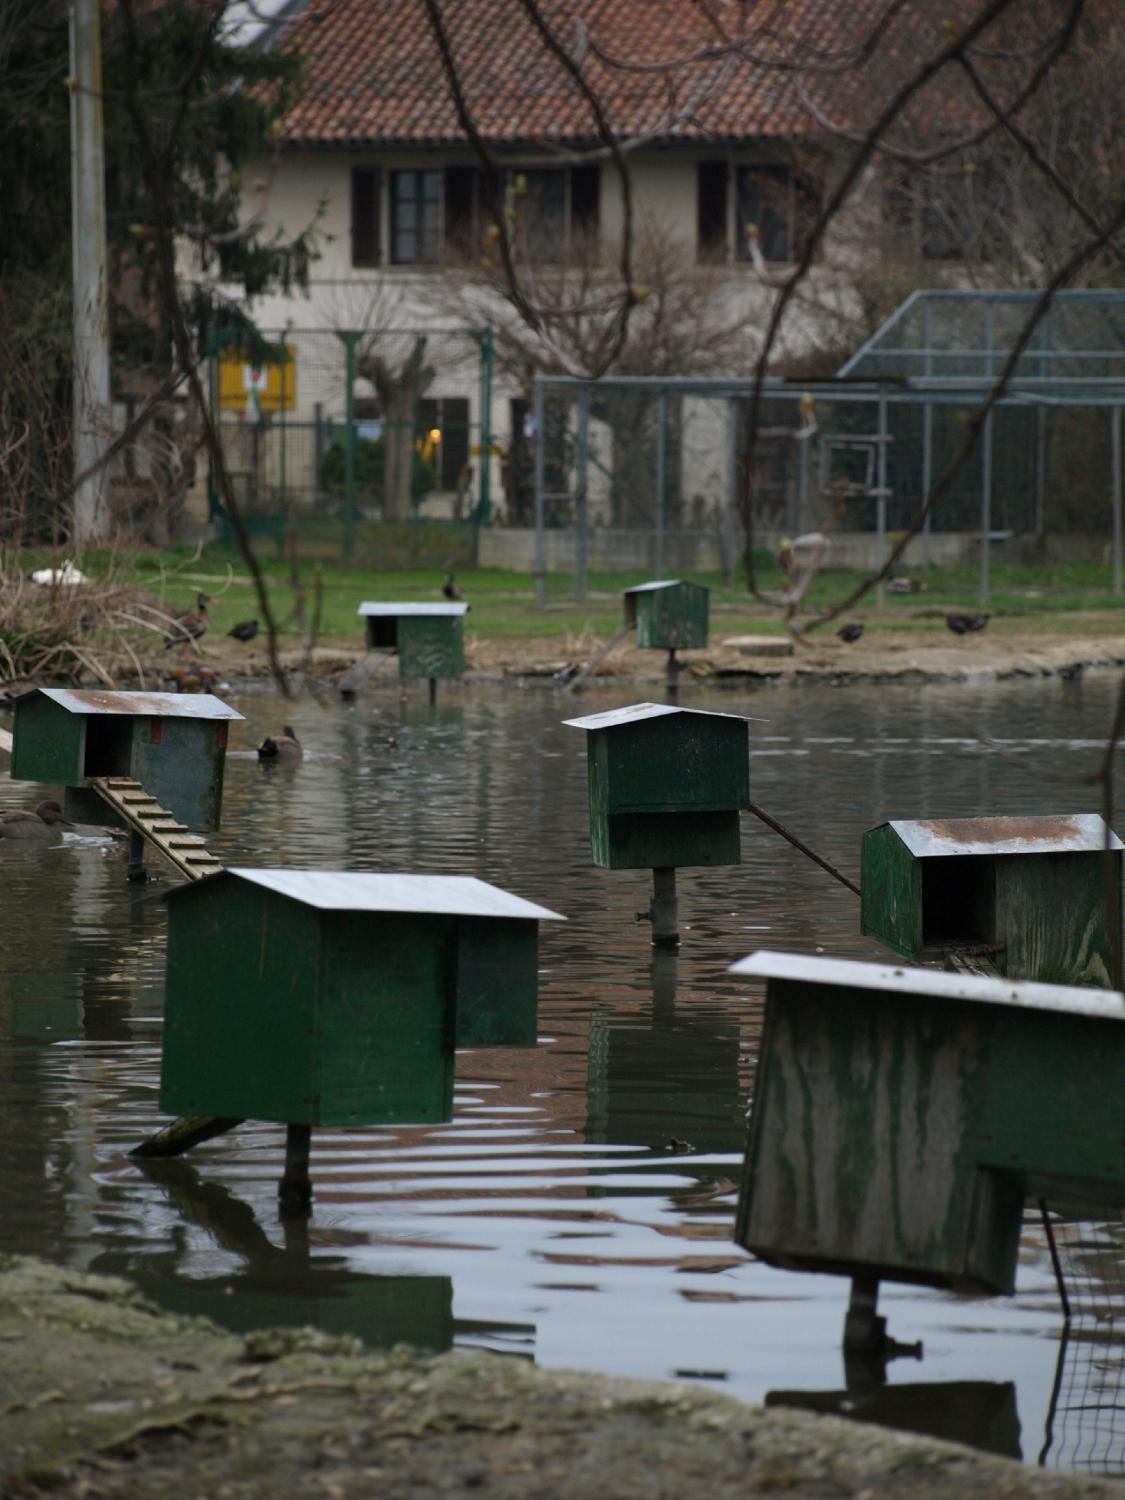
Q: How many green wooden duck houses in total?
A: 7